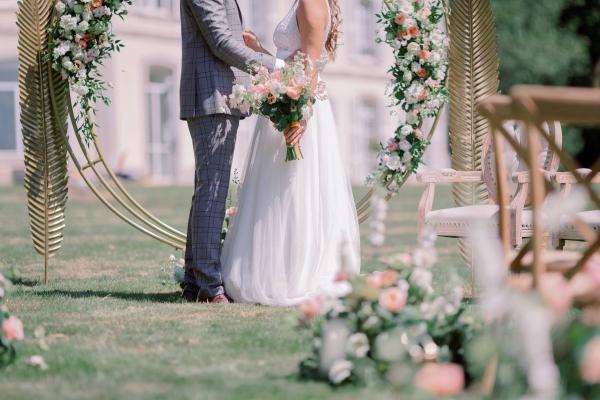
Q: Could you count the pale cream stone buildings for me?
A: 1